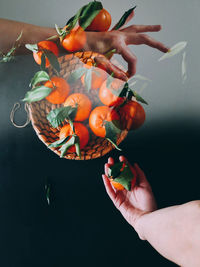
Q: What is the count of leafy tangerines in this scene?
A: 11